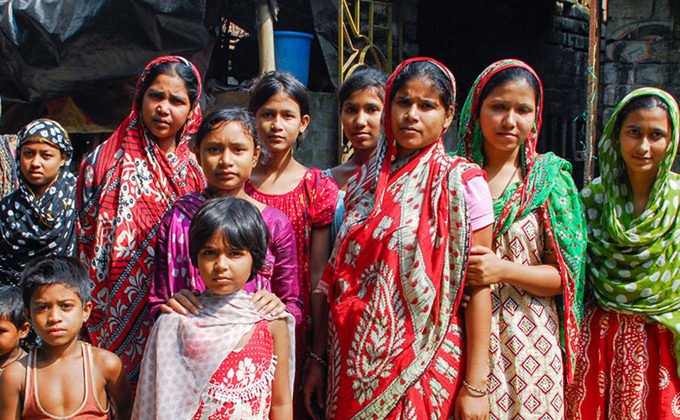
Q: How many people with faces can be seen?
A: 11